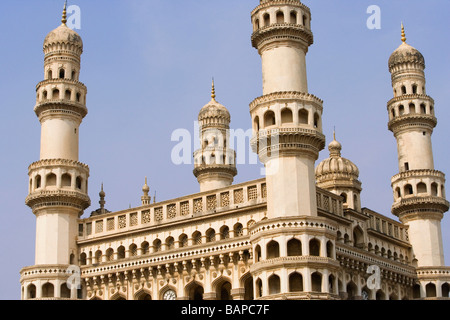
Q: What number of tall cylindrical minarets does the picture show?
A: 4